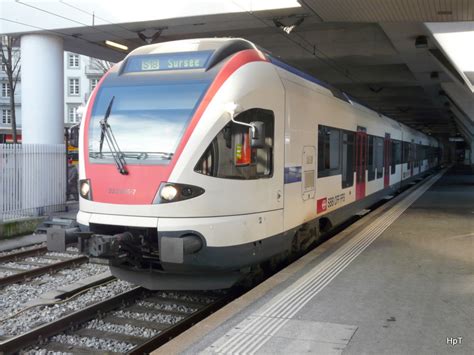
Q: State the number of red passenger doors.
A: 2